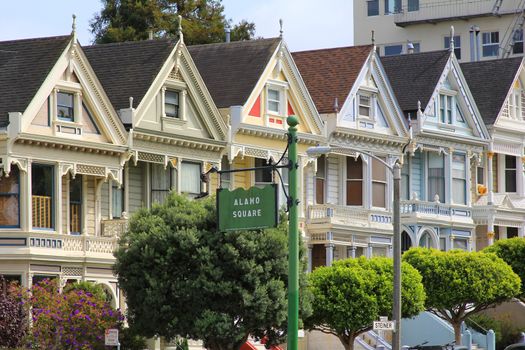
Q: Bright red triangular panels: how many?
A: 2